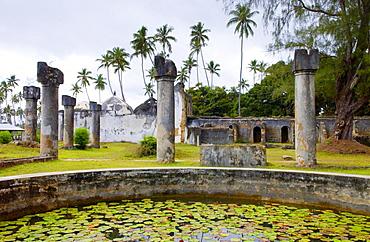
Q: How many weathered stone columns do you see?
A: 6